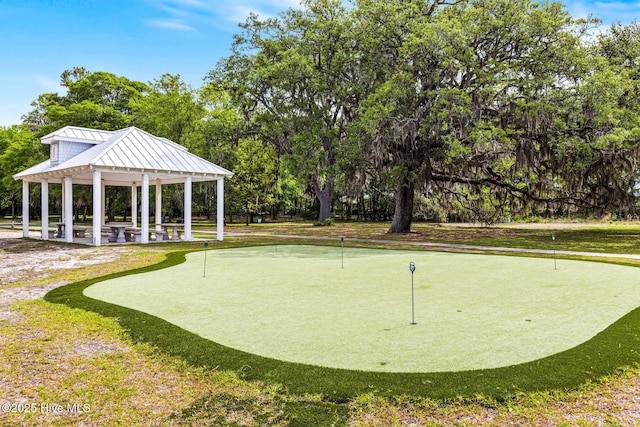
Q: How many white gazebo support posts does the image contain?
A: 11